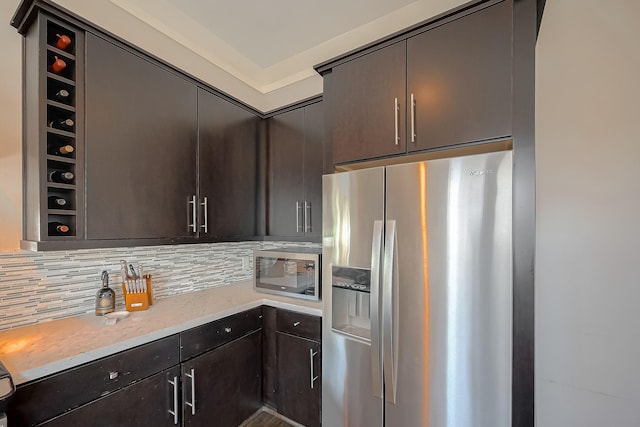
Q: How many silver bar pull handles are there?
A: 9